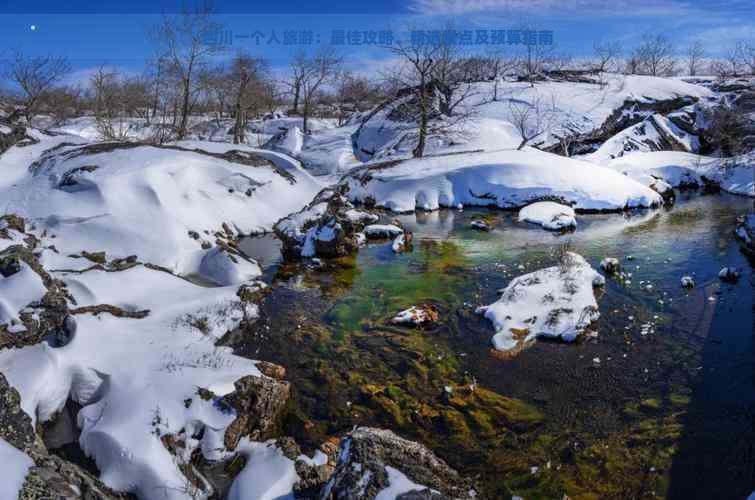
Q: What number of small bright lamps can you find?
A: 0